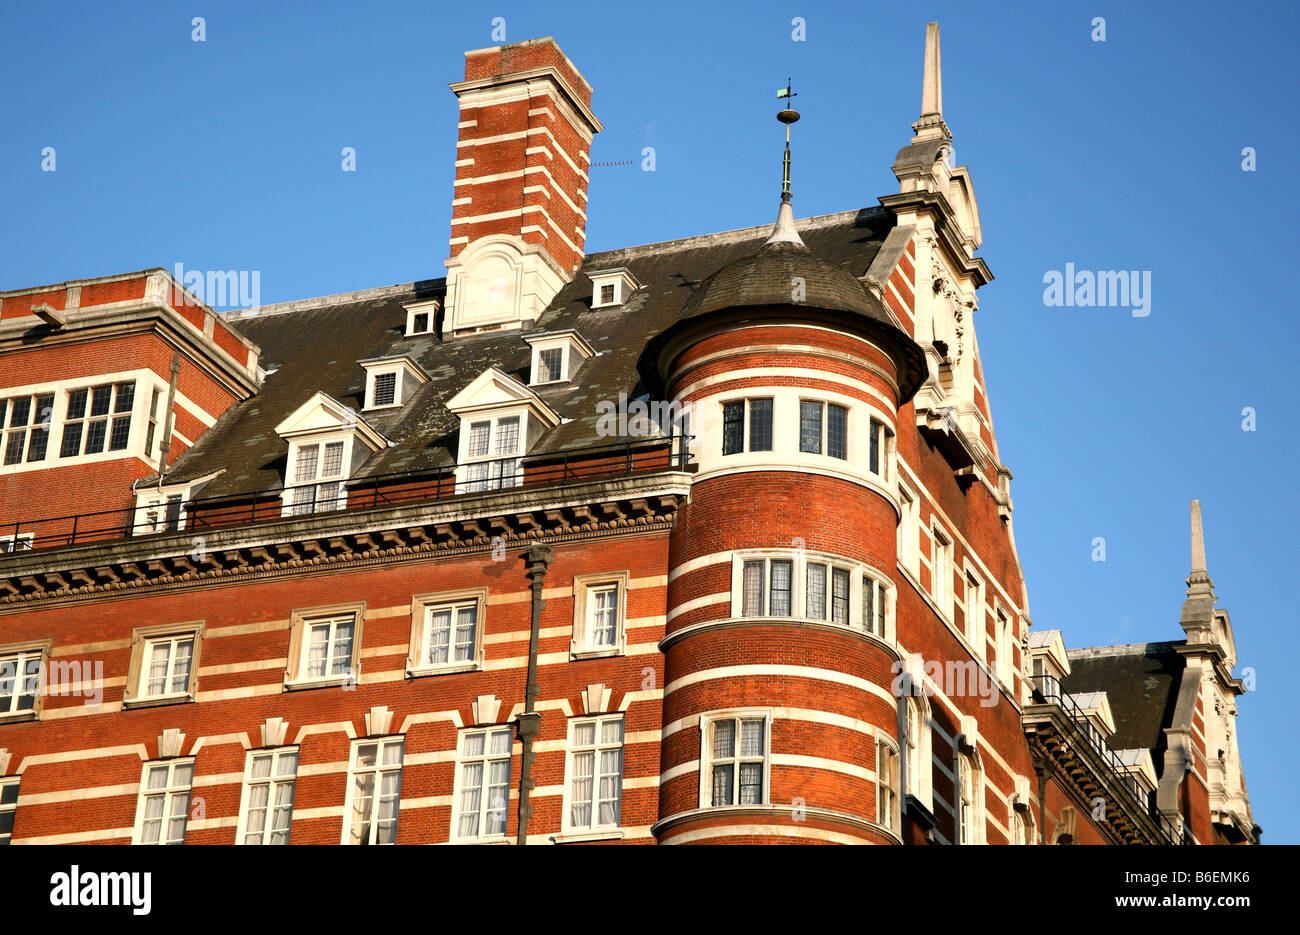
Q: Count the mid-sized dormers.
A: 2